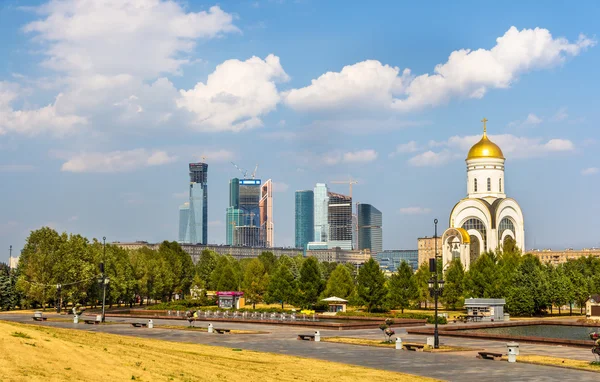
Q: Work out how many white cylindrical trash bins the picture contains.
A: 6